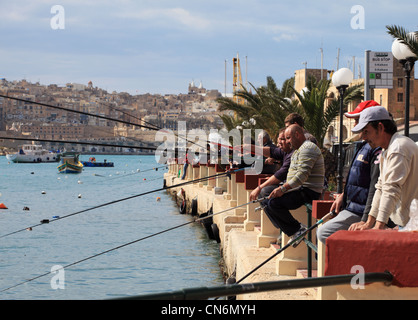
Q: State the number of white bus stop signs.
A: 1